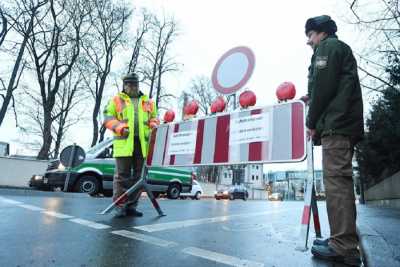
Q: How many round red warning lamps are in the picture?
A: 5